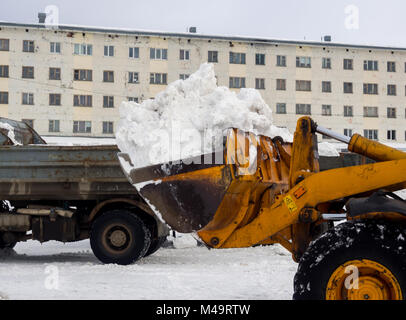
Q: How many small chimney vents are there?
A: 3